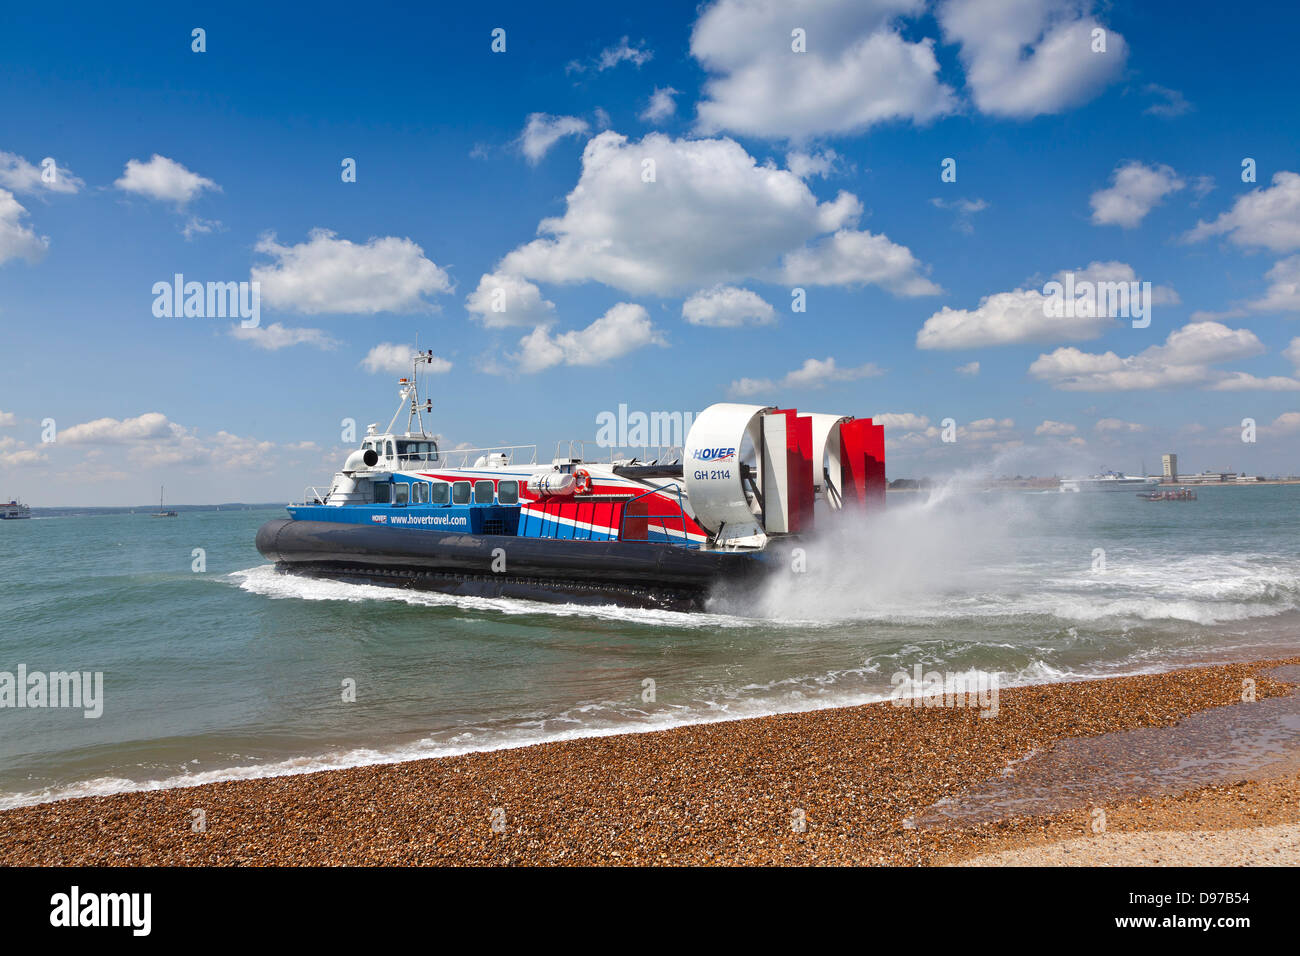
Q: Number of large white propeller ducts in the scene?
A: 2